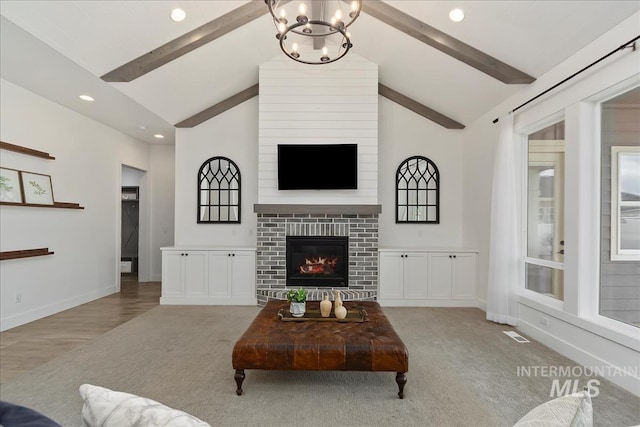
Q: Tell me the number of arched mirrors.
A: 2